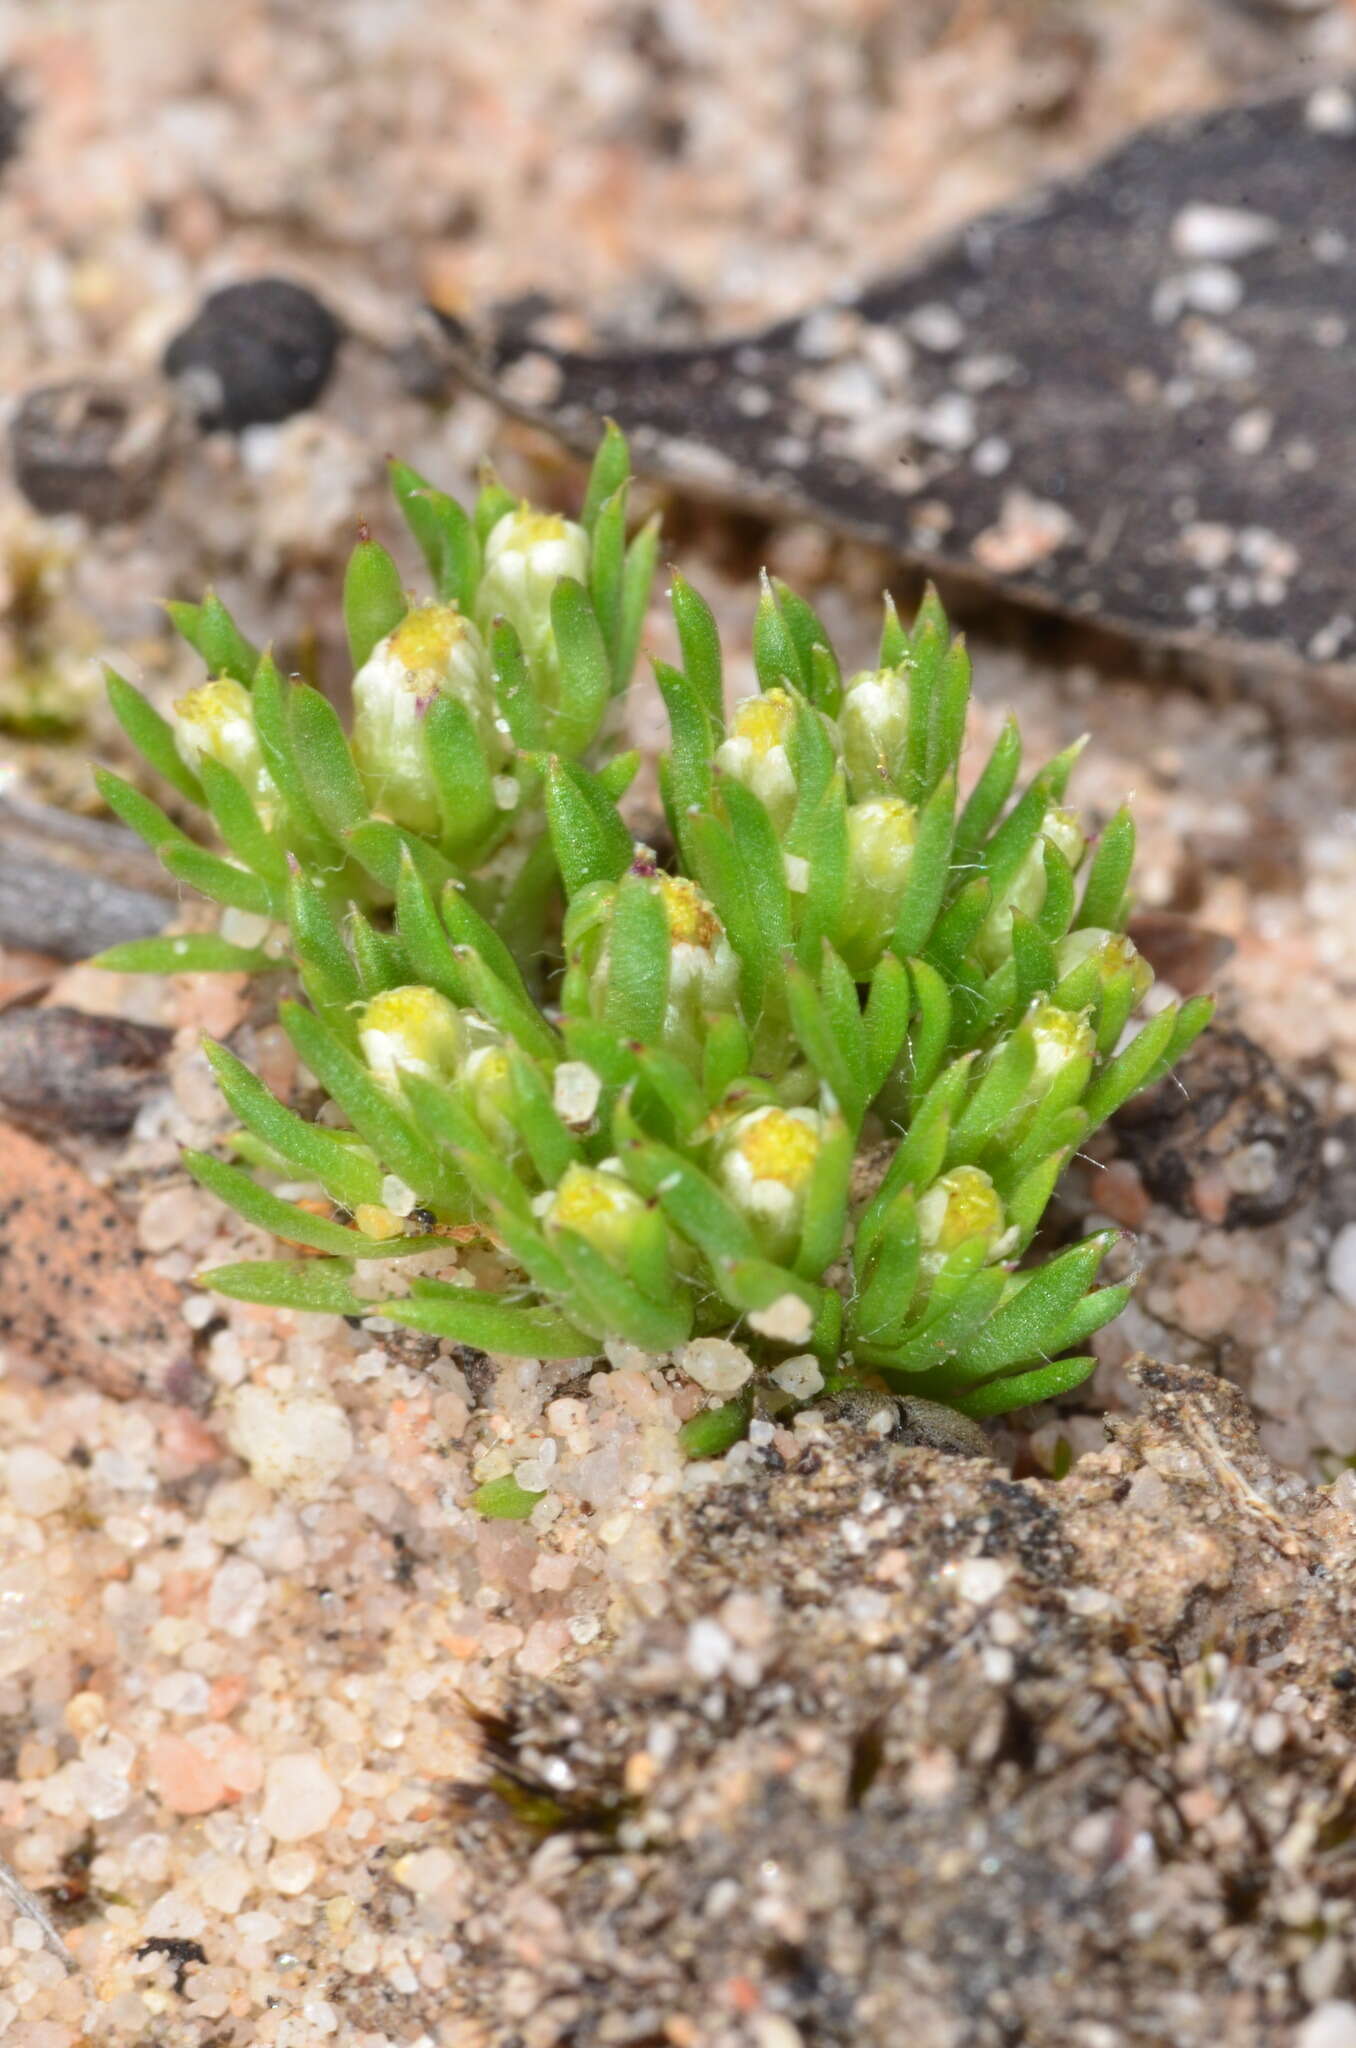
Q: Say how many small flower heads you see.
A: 15